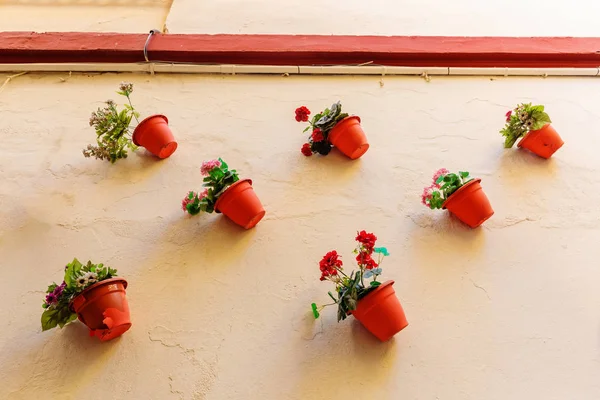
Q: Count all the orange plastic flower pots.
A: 7